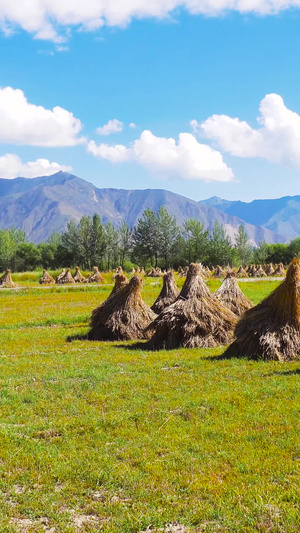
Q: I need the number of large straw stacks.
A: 6